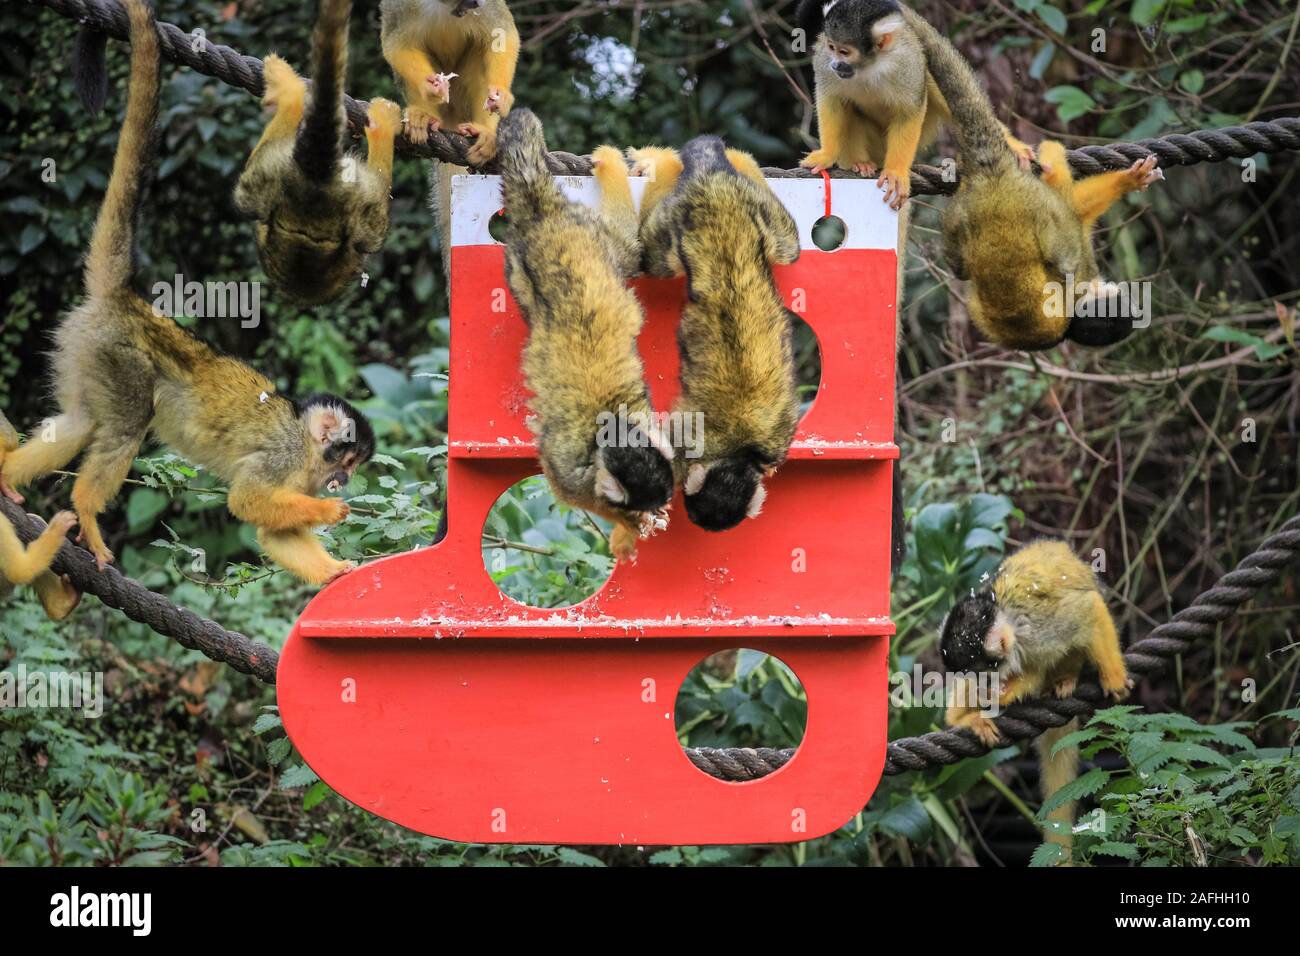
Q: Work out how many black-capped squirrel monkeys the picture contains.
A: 9